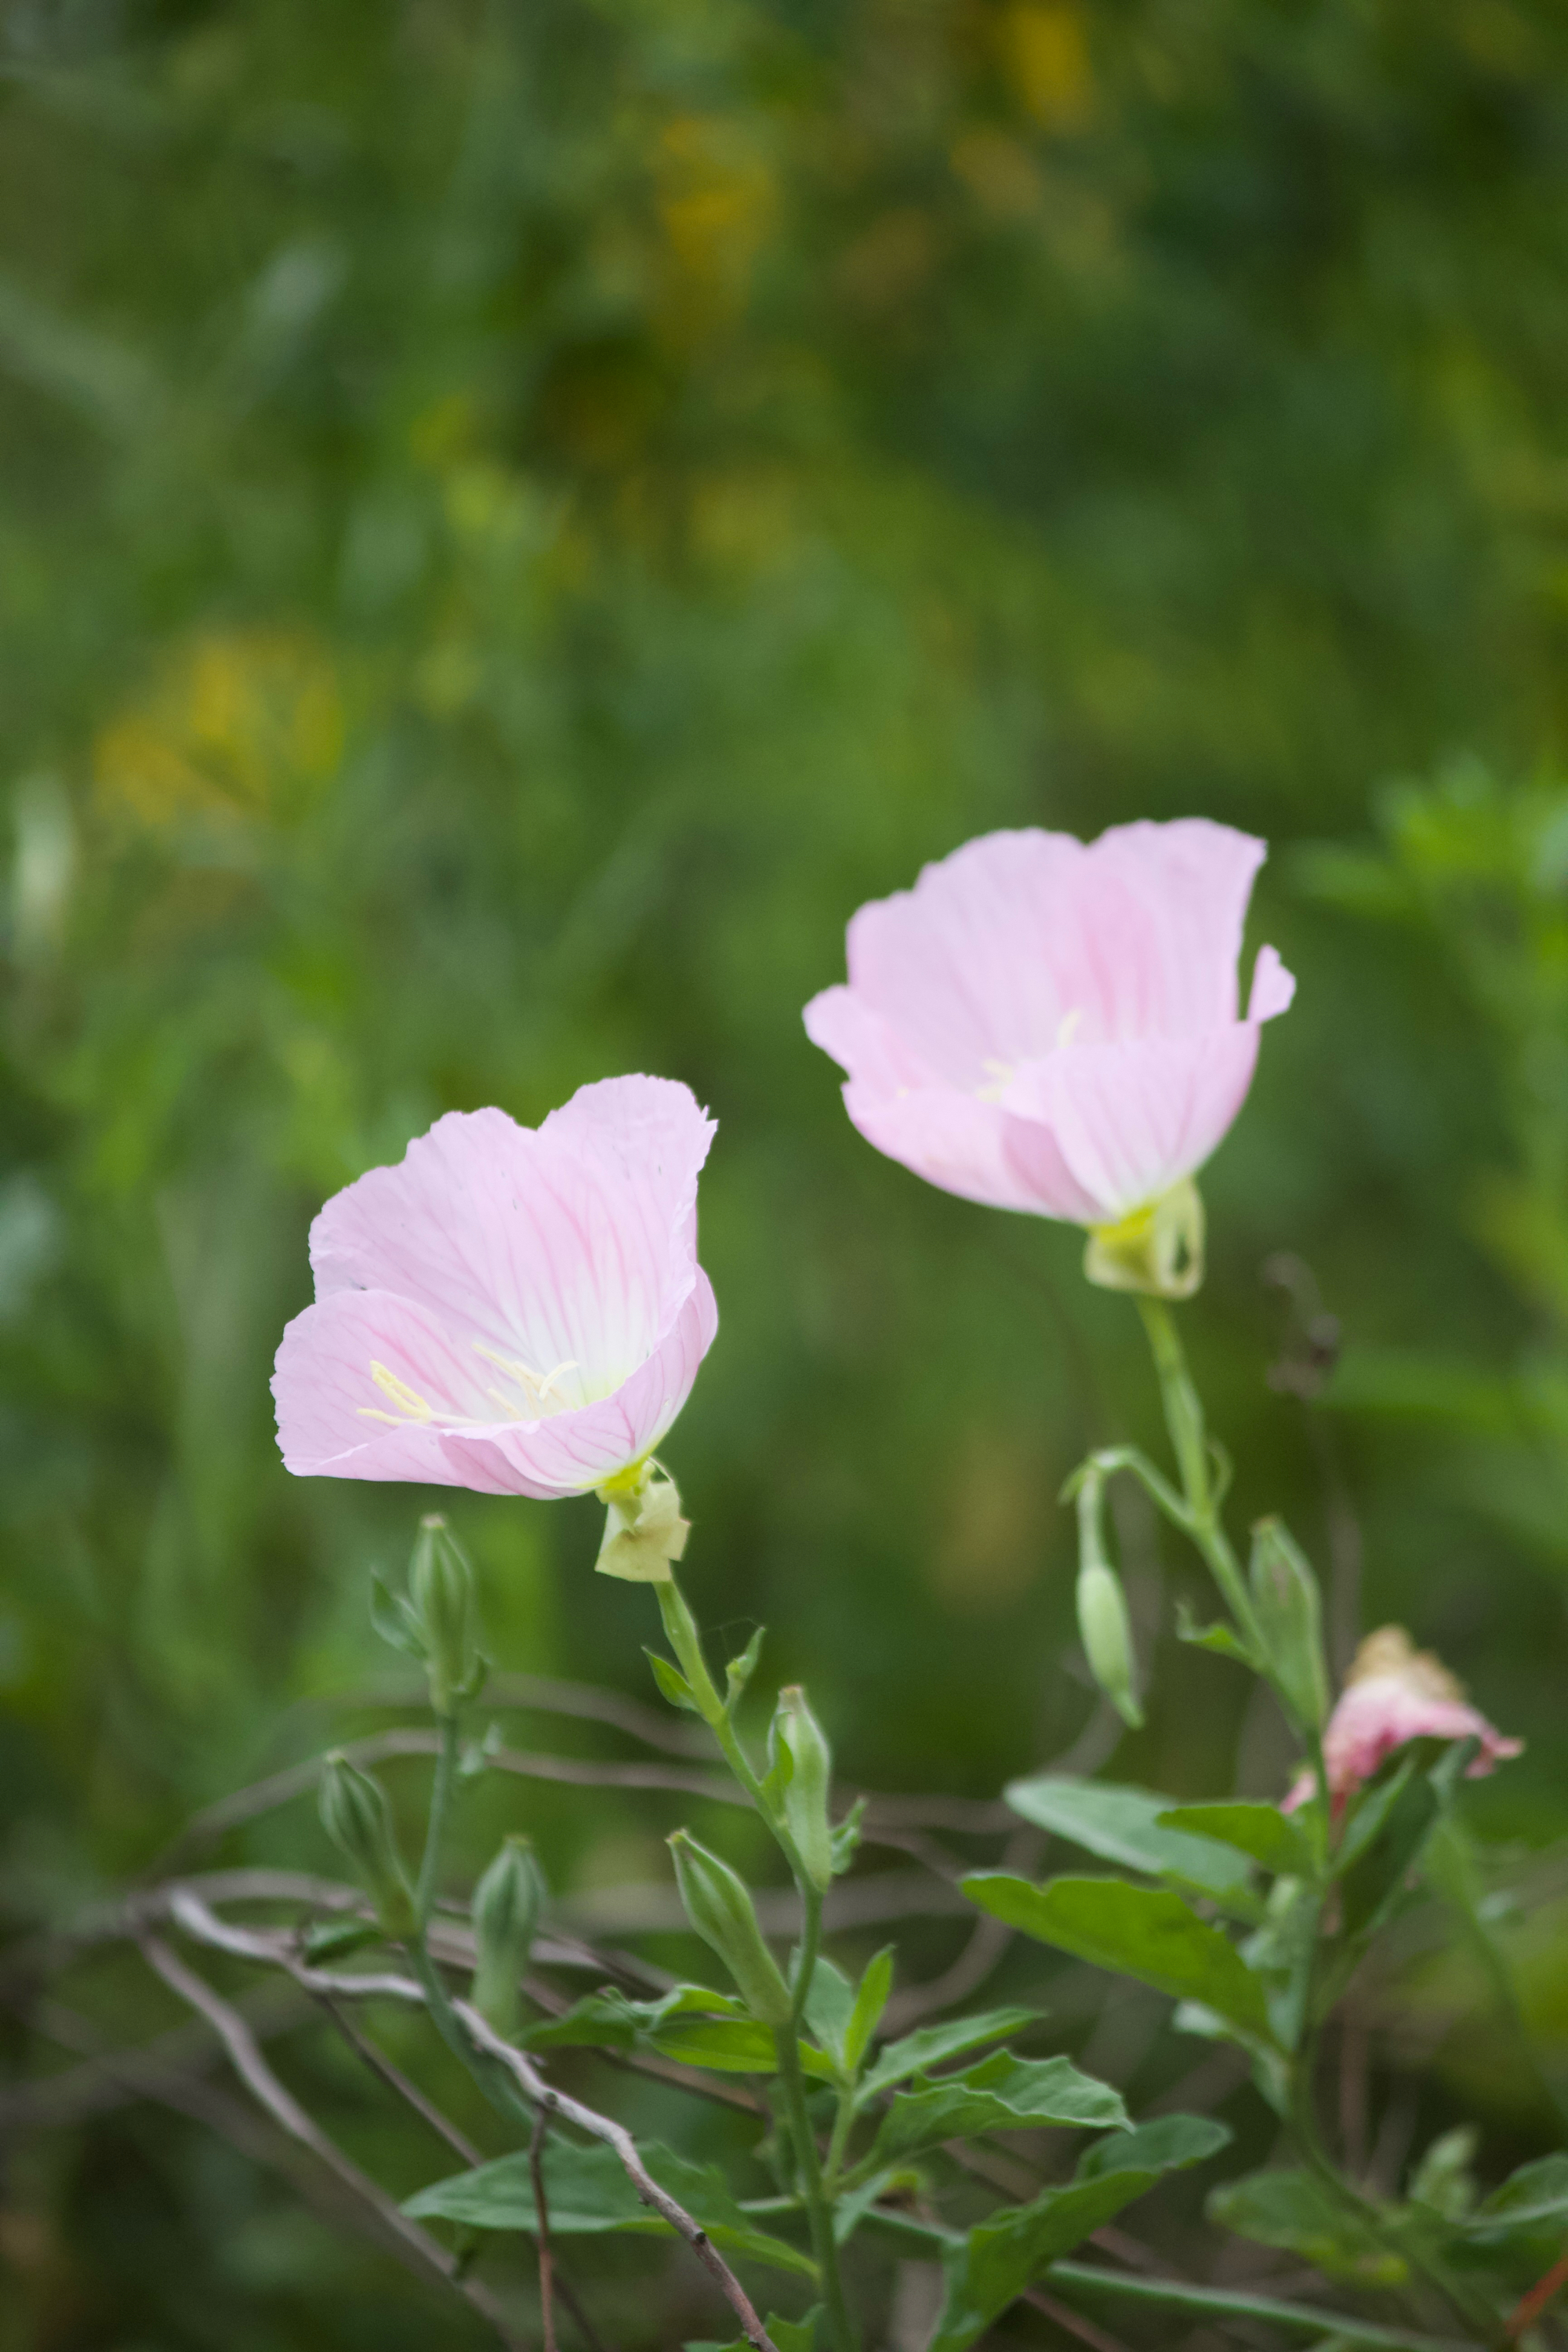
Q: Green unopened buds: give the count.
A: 7